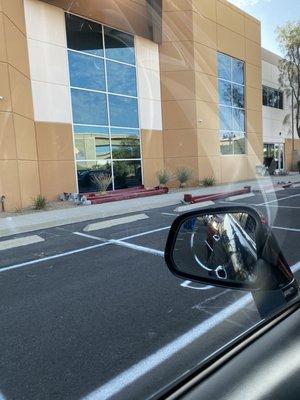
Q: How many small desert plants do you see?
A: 5